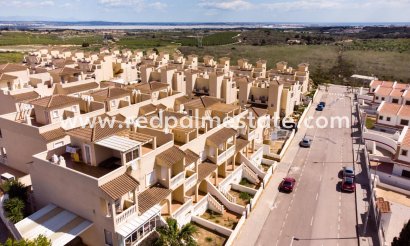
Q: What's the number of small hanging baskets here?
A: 0